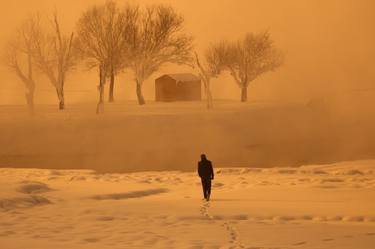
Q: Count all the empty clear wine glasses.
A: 0